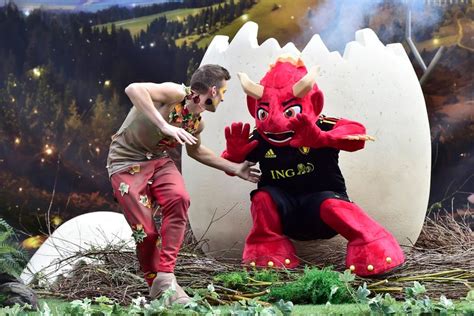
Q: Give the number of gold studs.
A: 6